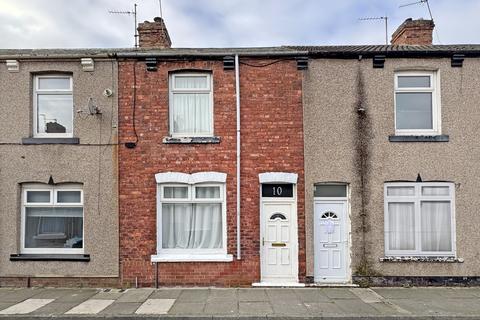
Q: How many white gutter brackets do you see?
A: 2